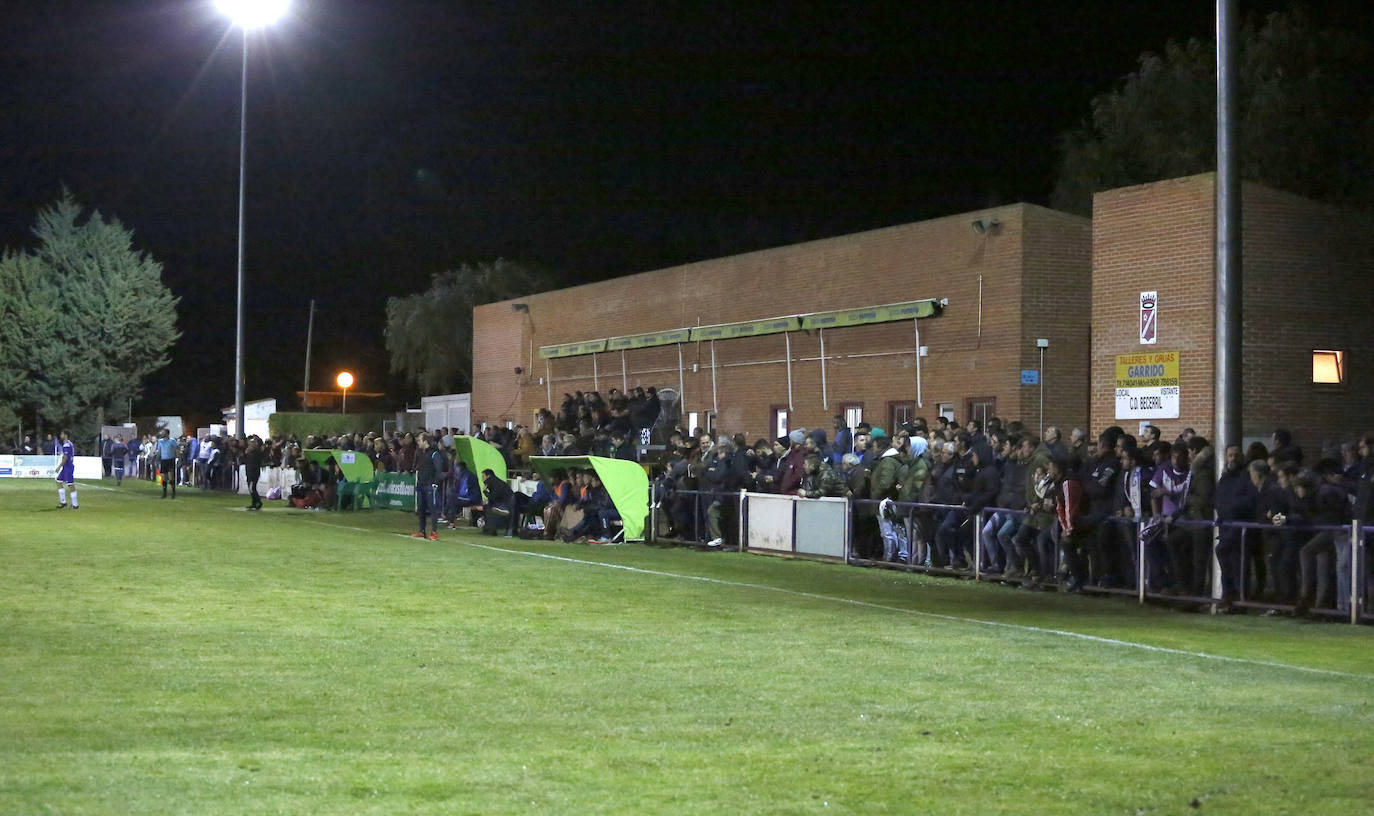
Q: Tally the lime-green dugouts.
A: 3